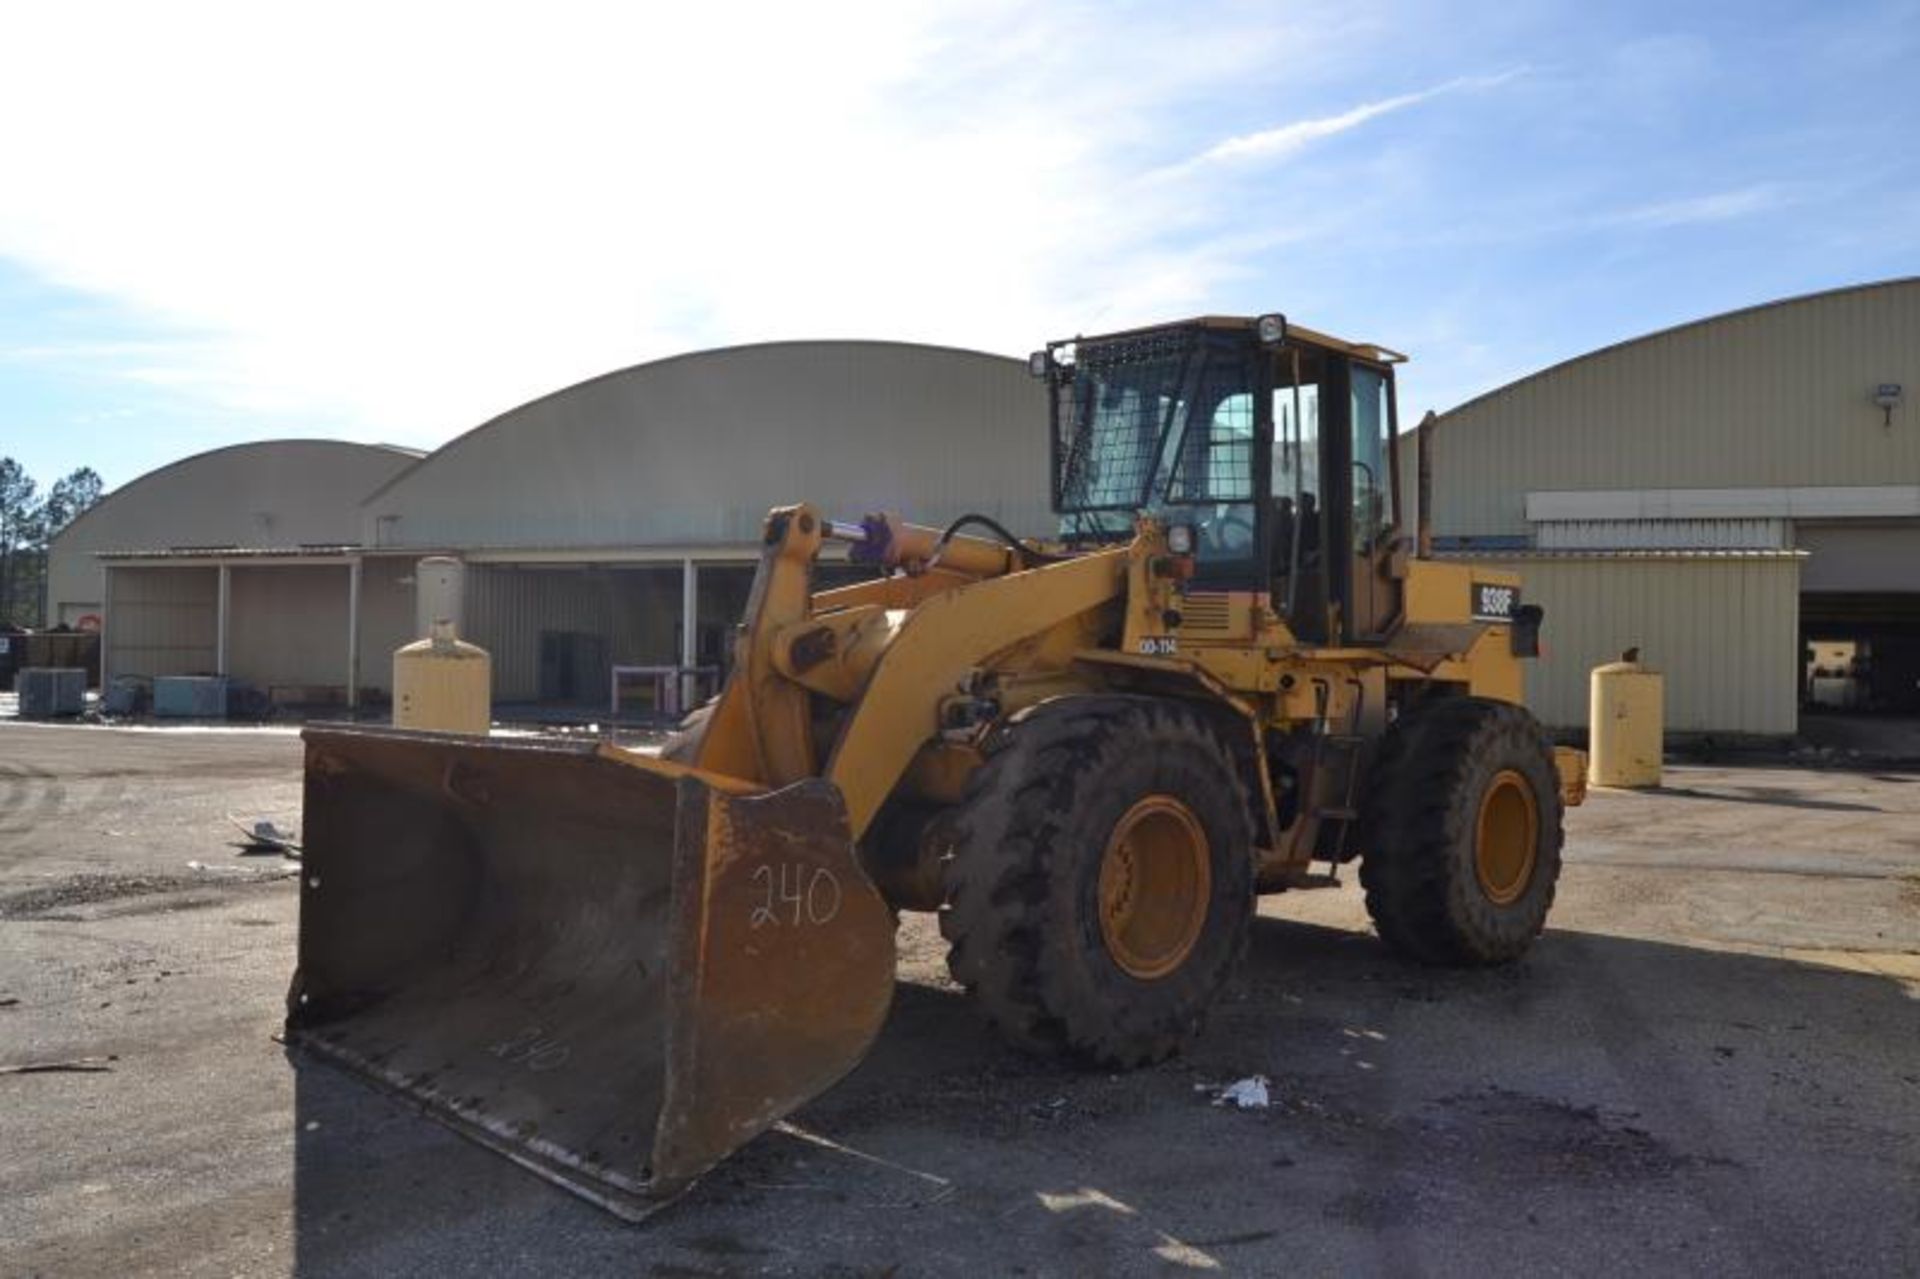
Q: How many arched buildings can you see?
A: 3